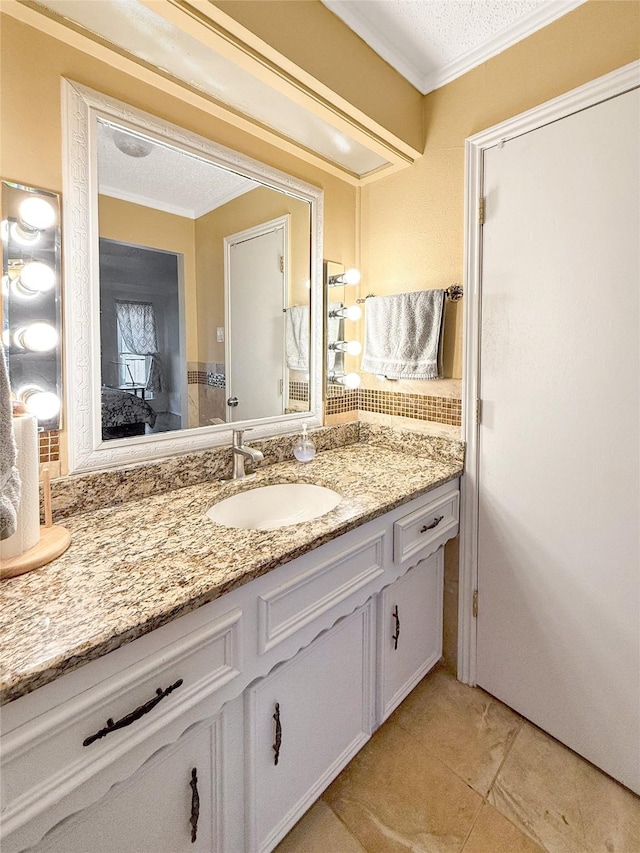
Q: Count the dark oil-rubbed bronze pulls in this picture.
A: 5